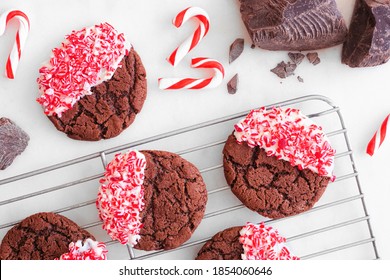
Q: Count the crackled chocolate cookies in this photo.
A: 5